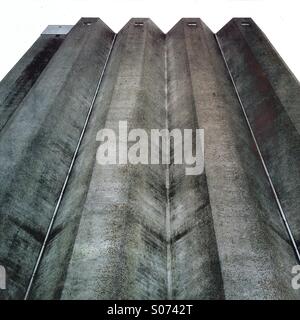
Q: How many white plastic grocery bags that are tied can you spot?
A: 0